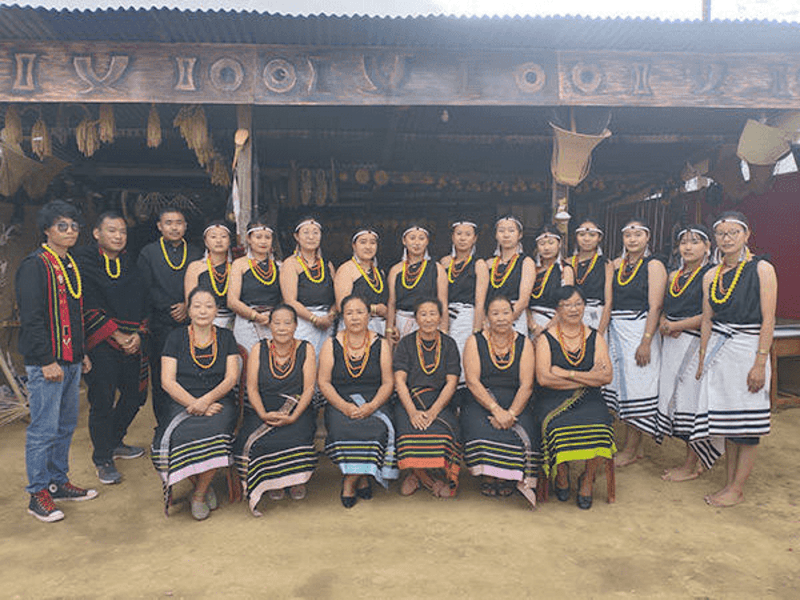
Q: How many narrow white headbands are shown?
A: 12